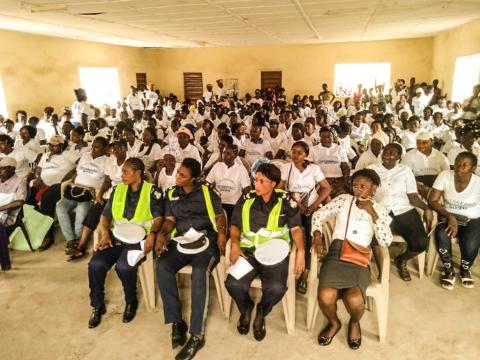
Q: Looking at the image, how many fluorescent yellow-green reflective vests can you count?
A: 3